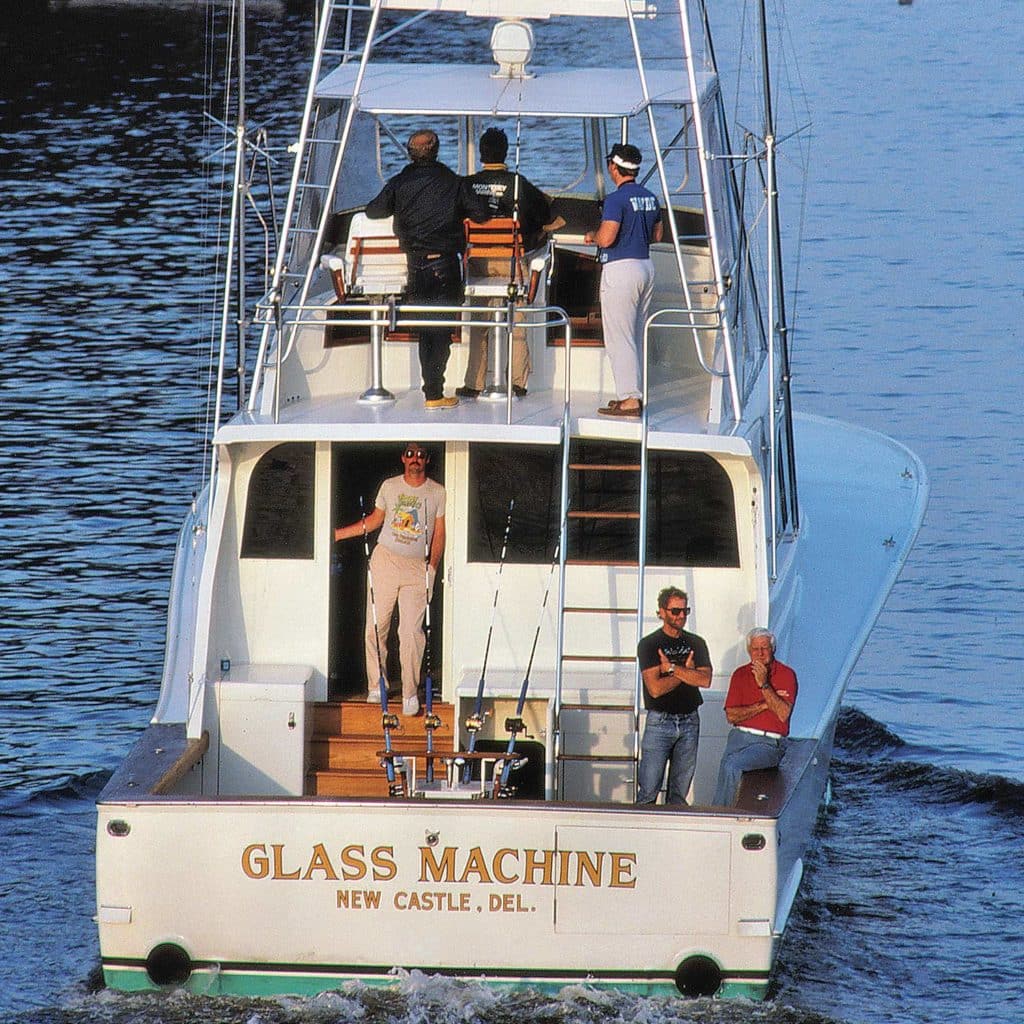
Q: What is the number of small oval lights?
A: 2